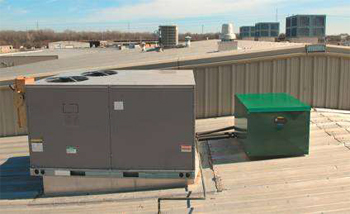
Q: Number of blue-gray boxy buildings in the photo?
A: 3